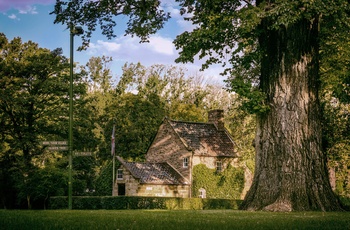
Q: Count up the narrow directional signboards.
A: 3